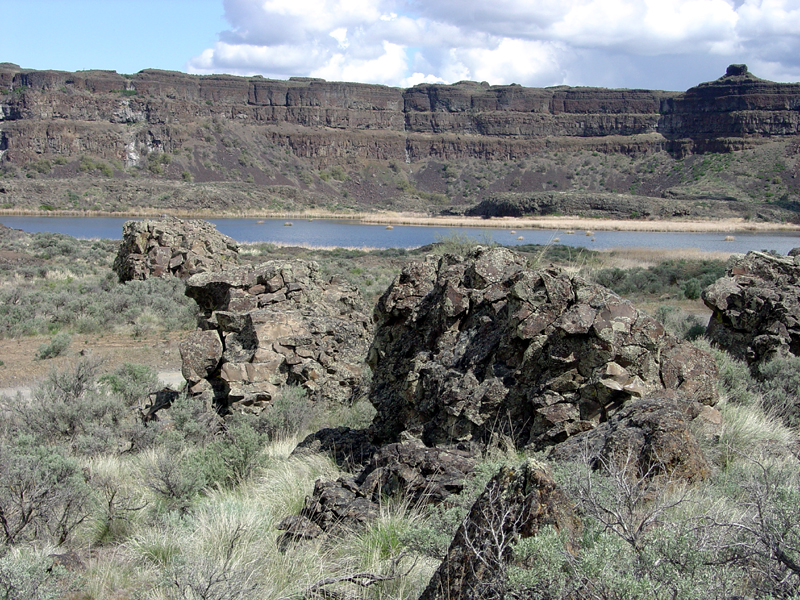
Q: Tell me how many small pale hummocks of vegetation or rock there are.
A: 11